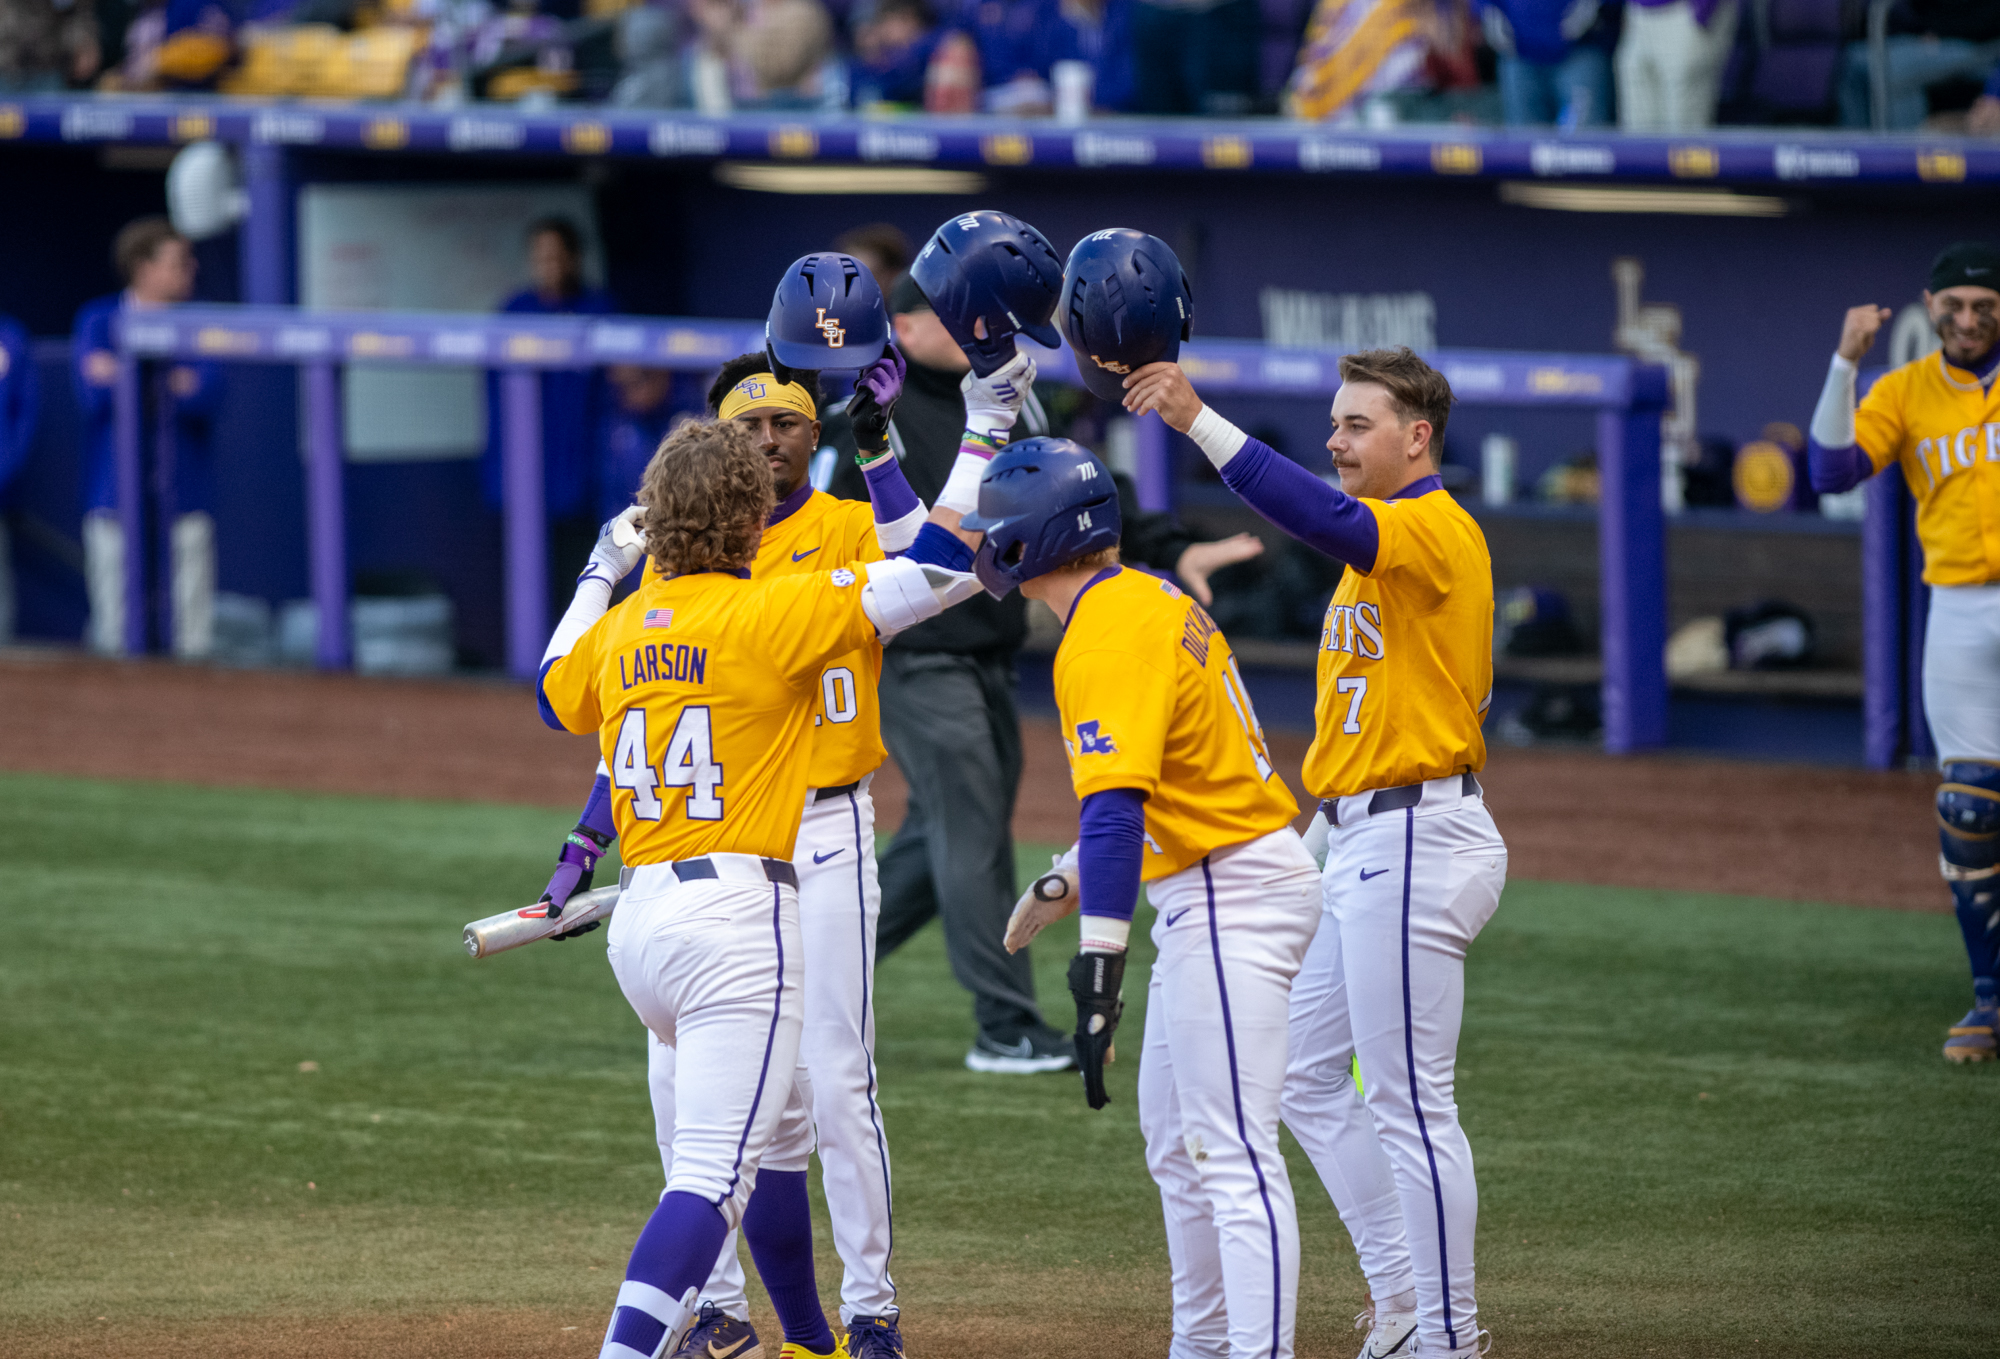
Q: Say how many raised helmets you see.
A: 3